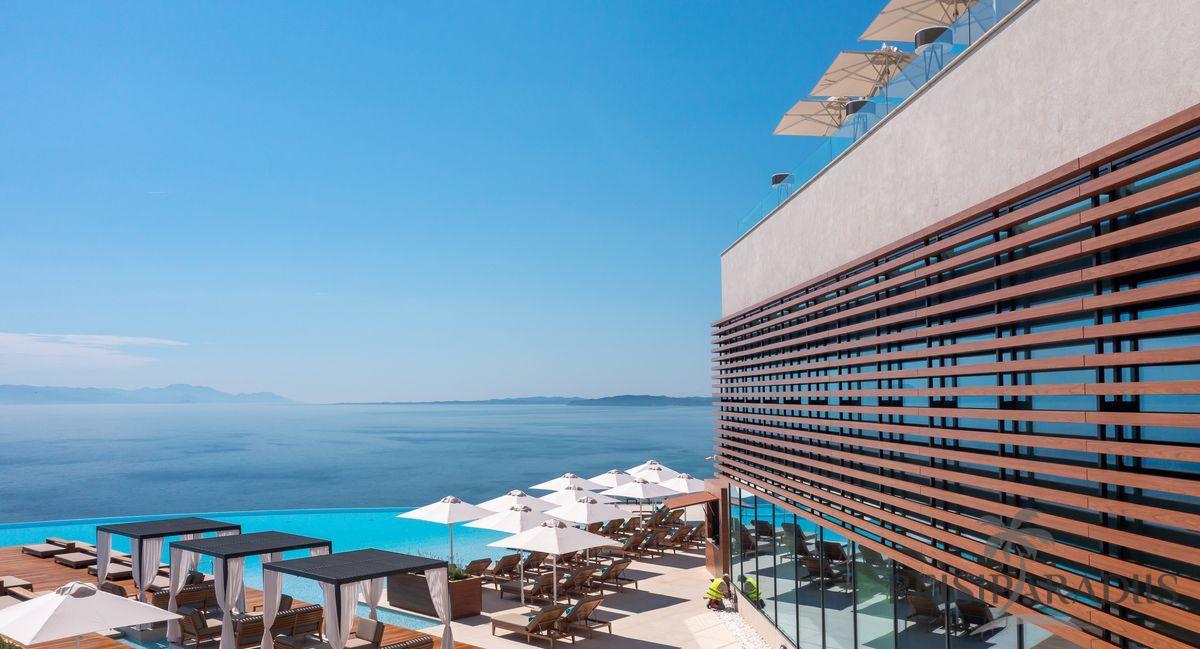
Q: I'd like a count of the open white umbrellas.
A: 13